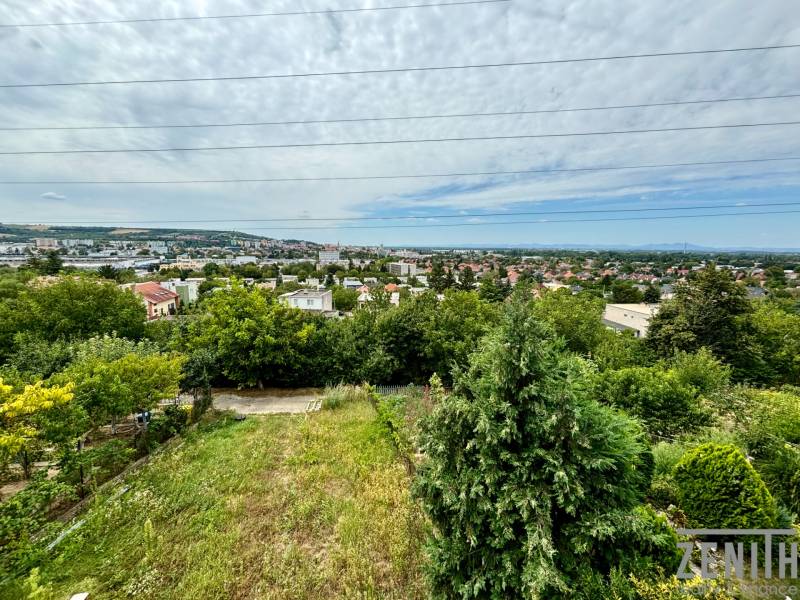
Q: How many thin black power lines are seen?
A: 7